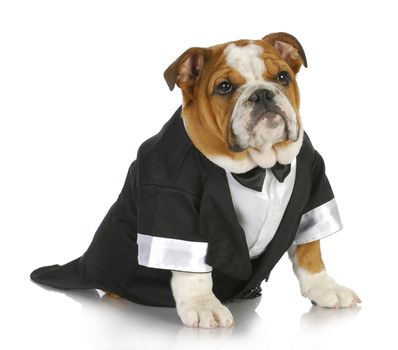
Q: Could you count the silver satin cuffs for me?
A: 2